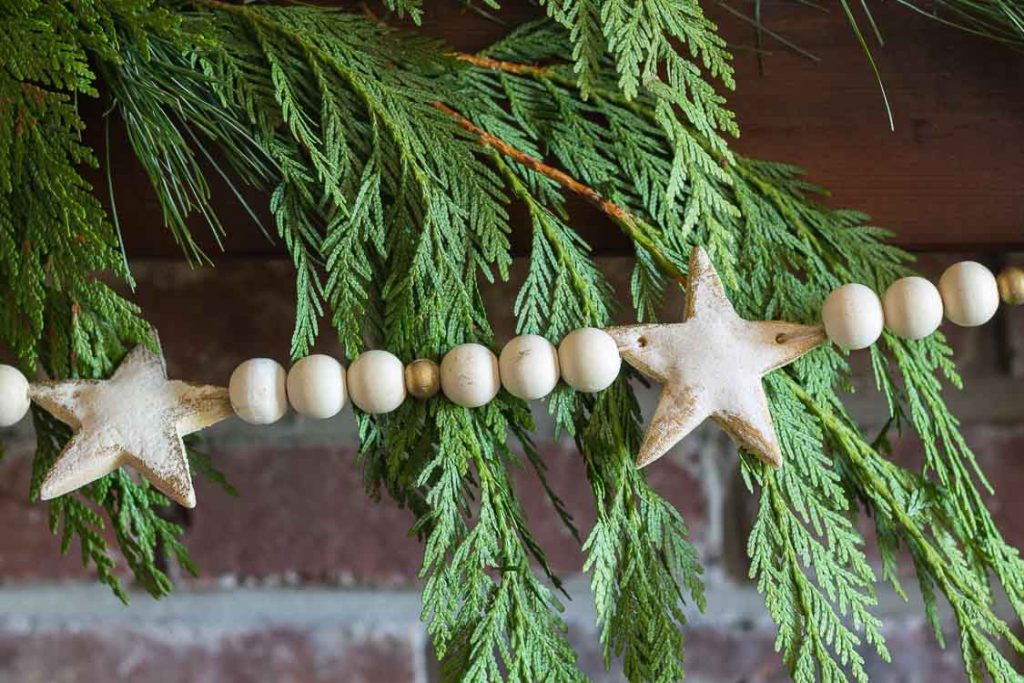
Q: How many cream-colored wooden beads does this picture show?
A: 10